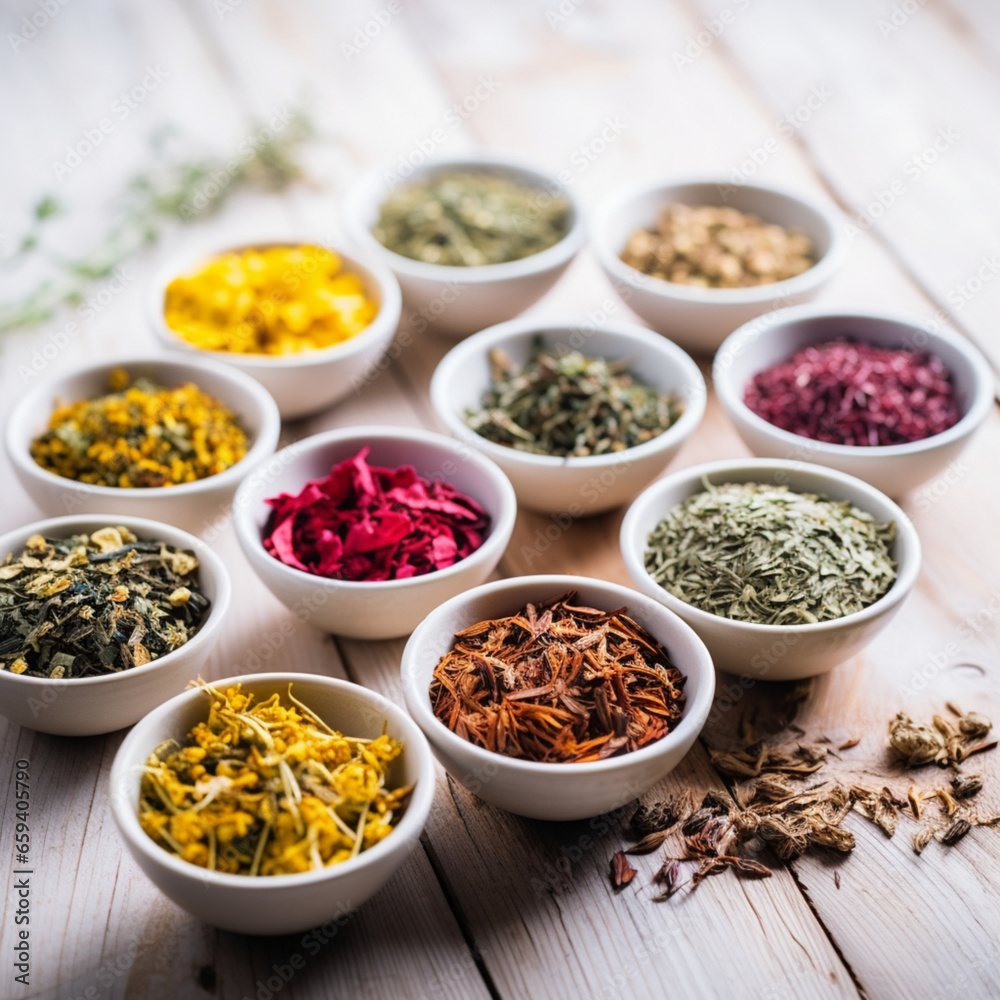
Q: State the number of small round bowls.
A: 11